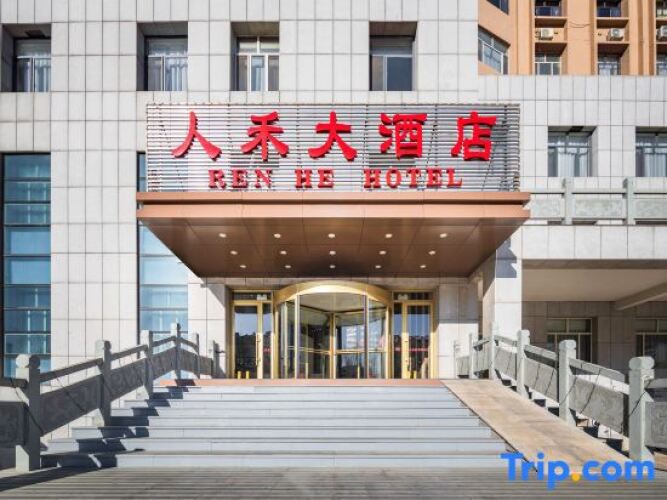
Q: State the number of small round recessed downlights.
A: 15